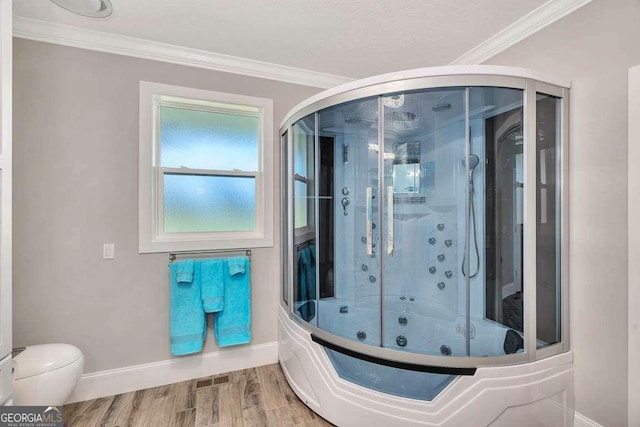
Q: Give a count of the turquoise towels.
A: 5